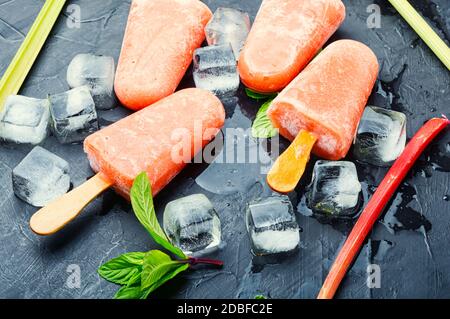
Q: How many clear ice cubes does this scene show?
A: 10